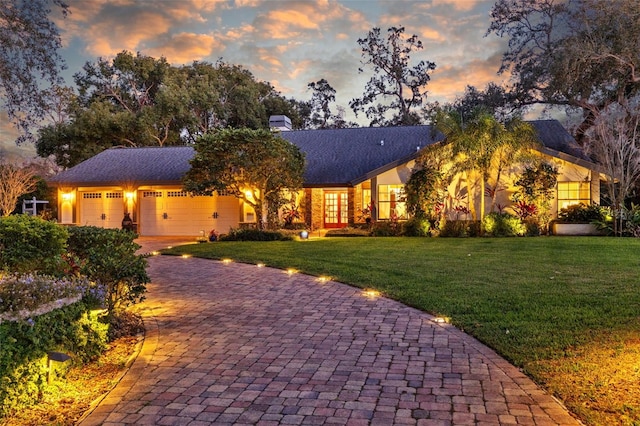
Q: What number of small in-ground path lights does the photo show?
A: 9